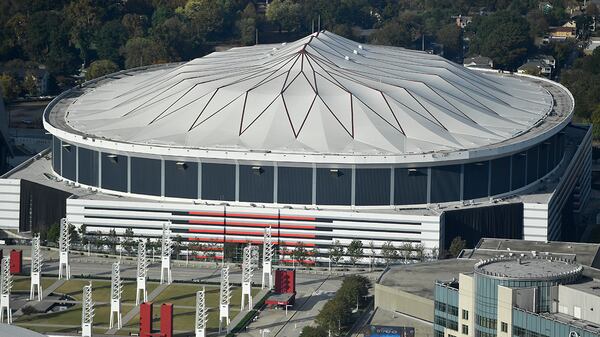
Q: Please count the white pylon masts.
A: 11